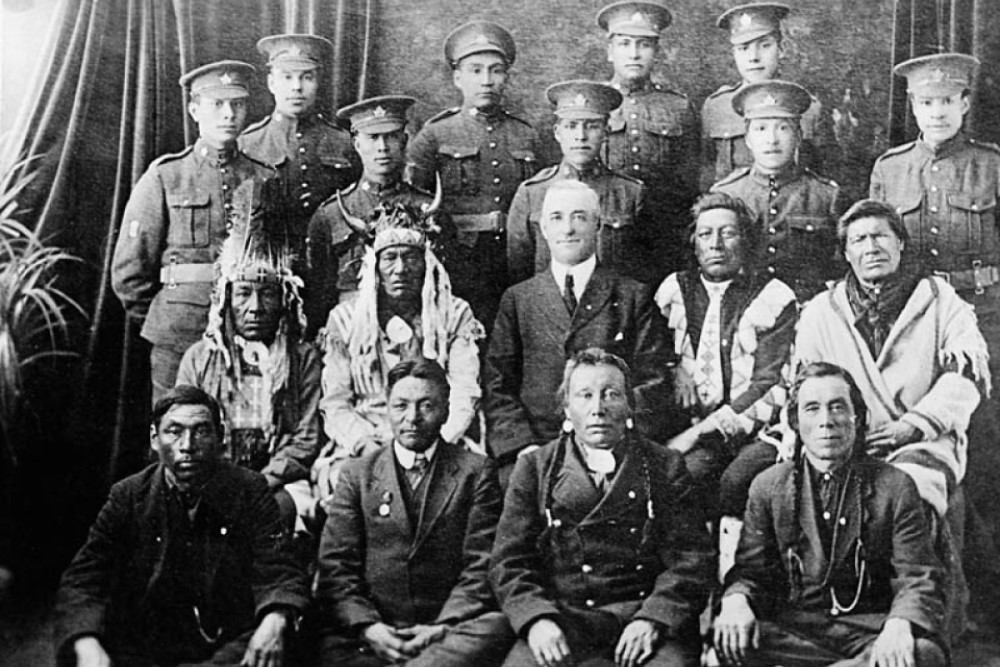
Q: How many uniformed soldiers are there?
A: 9